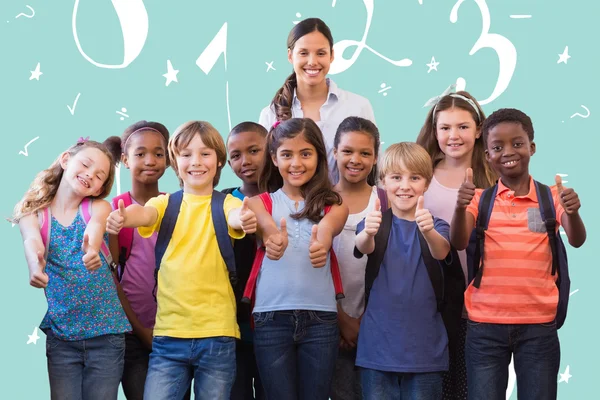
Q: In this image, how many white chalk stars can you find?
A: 6